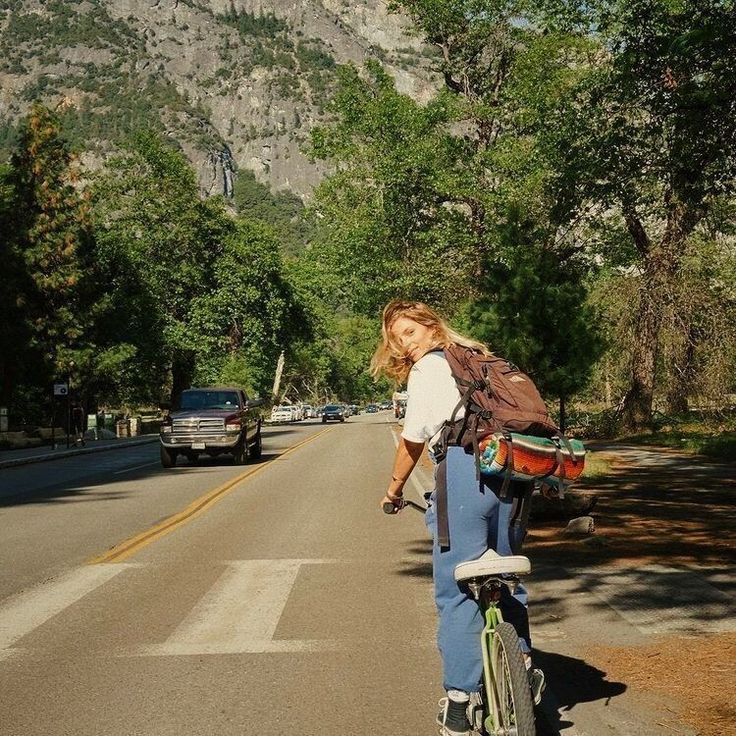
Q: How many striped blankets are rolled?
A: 1